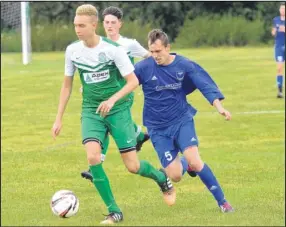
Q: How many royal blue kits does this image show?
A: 2